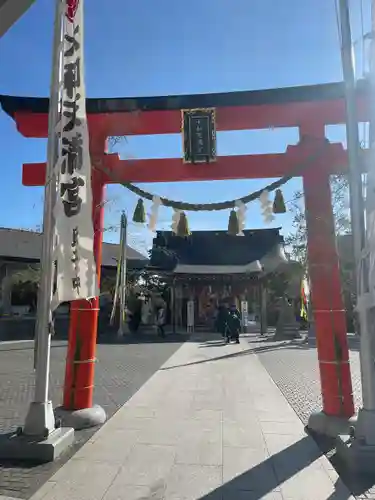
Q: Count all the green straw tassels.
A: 4